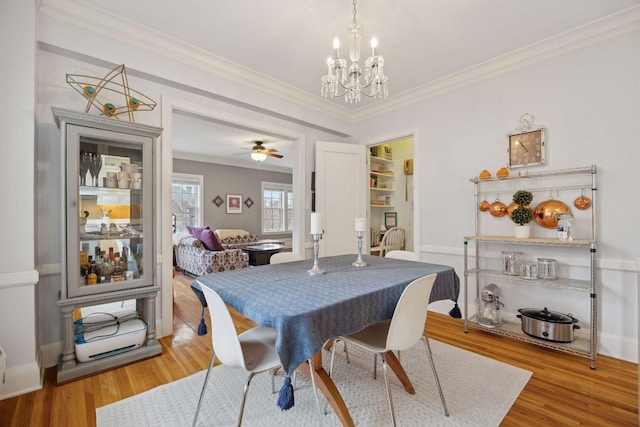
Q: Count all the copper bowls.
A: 5